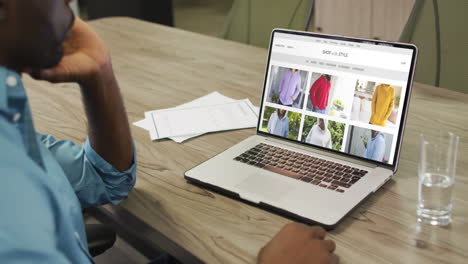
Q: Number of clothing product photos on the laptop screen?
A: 6